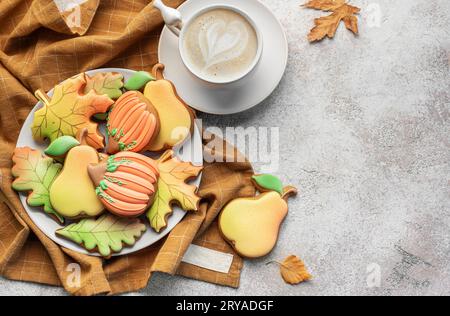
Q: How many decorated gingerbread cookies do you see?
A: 10